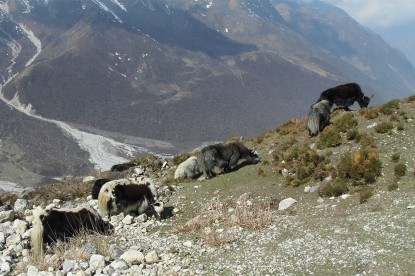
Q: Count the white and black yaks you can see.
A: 2